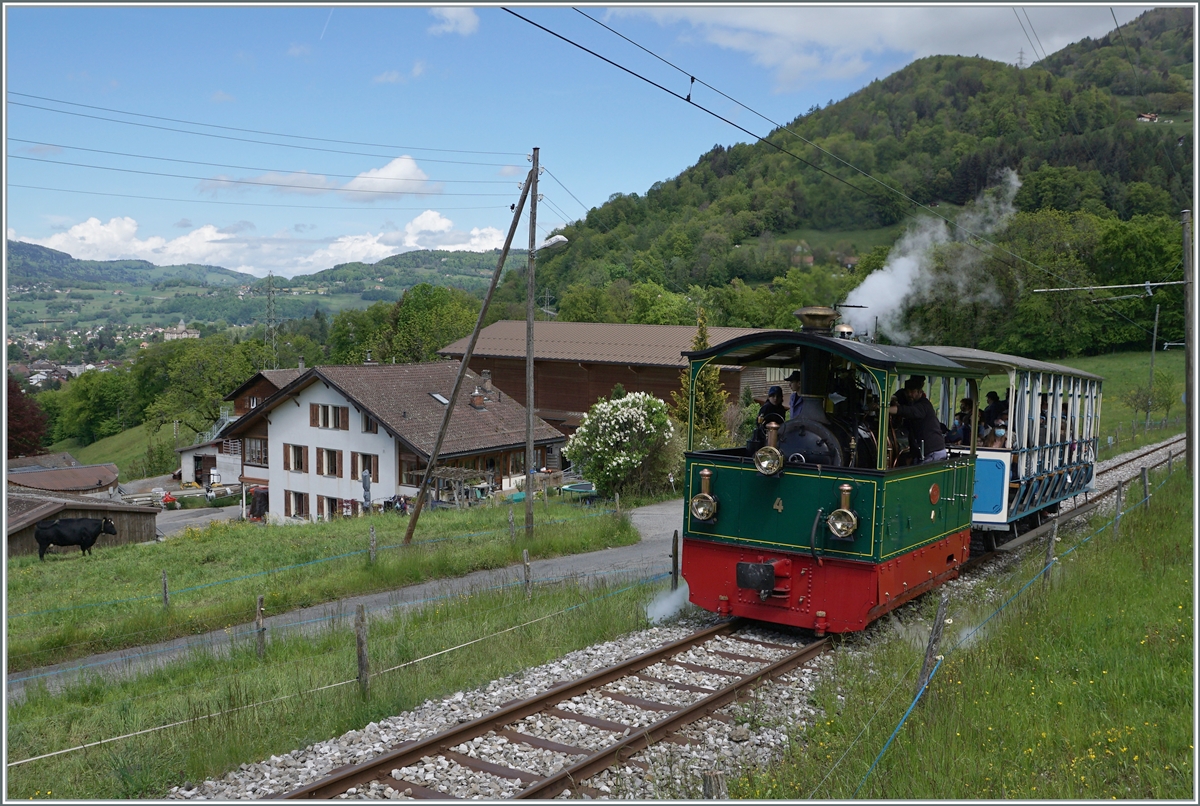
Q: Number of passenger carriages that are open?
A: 1